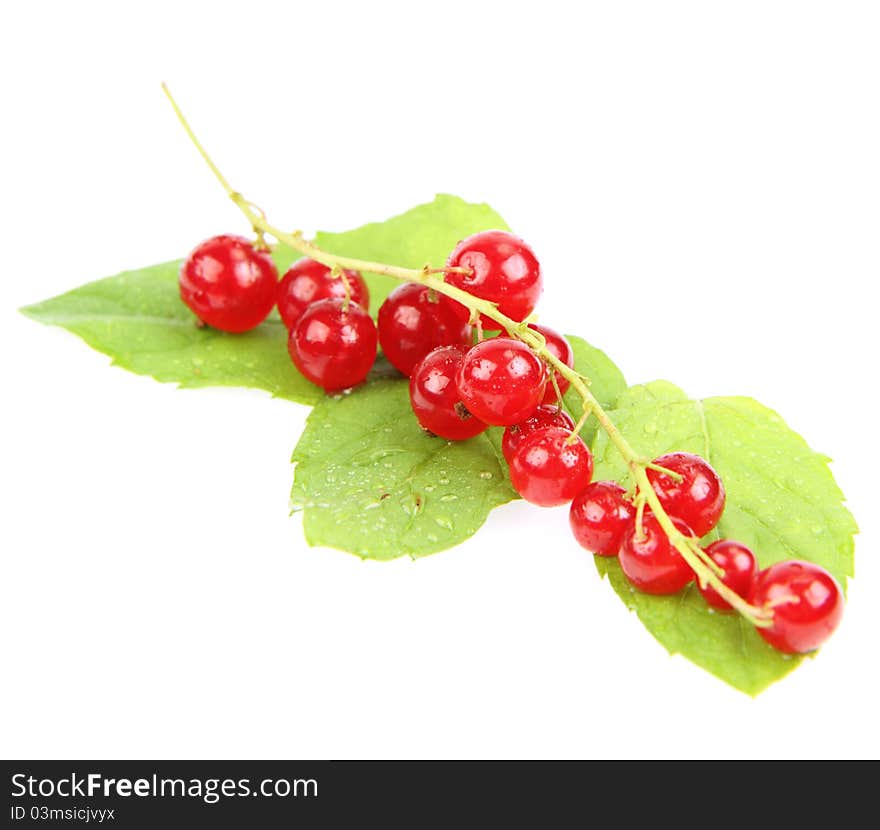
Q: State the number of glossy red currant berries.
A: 15